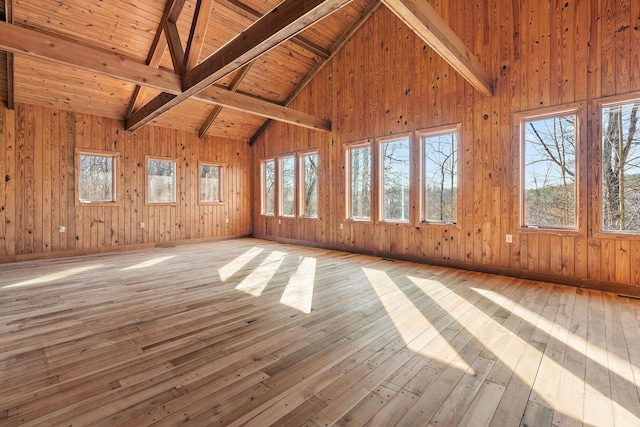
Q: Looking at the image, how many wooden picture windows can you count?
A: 11